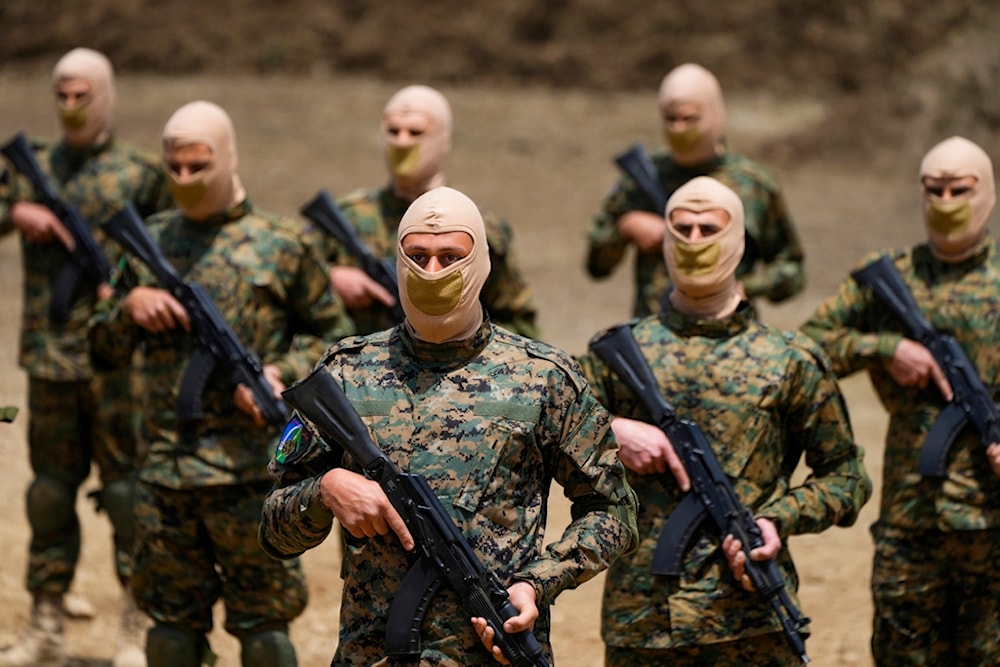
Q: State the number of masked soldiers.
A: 7